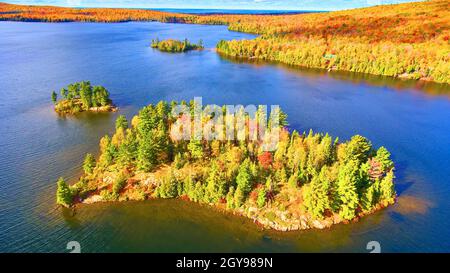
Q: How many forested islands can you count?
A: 3